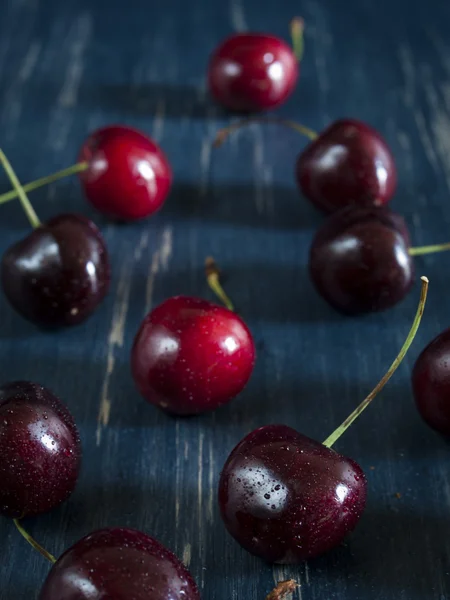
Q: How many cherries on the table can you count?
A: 10